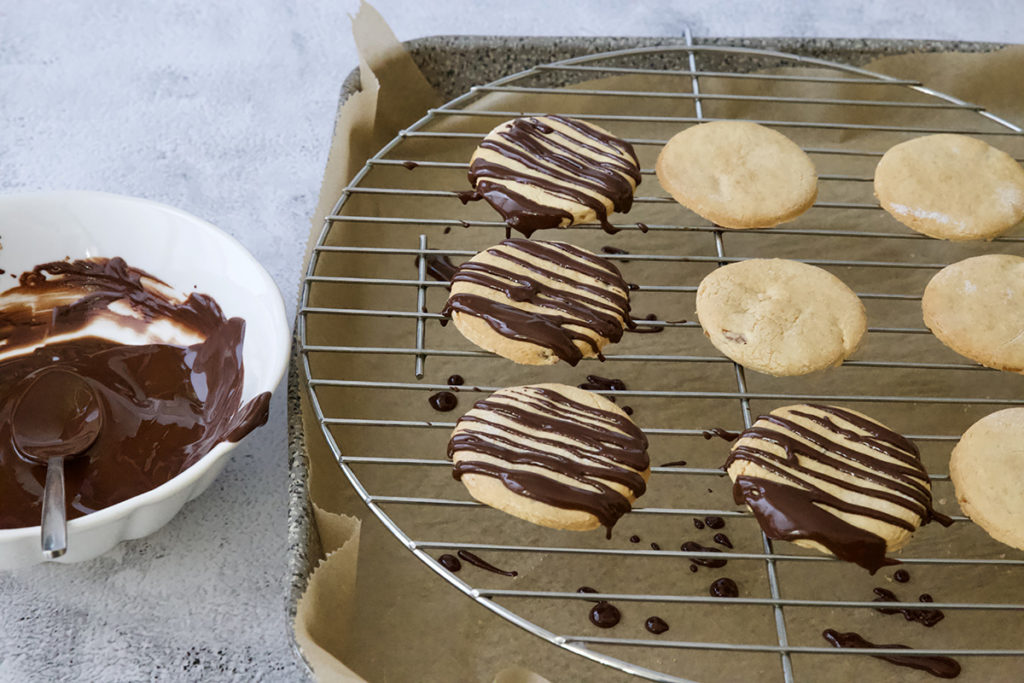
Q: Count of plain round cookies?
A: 5